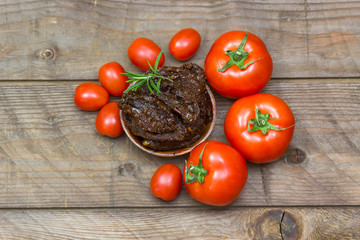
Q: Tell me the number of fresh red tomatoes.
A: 9